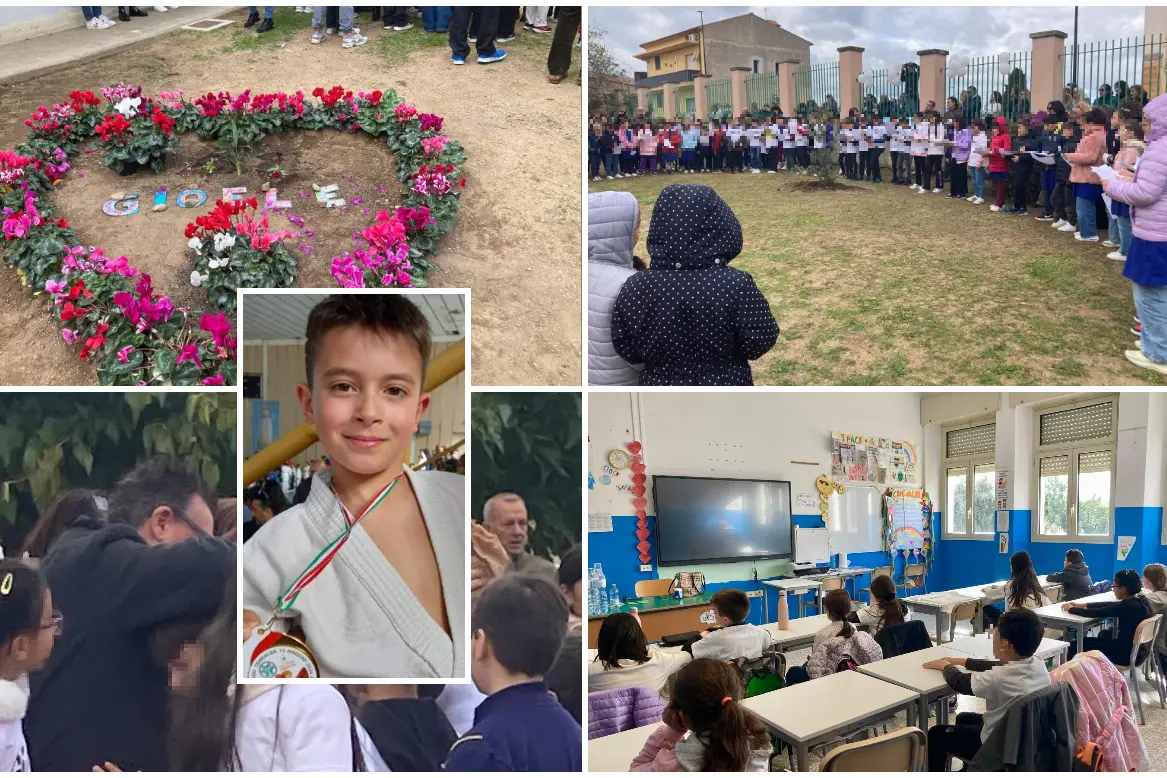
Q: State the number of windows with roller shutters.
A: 2